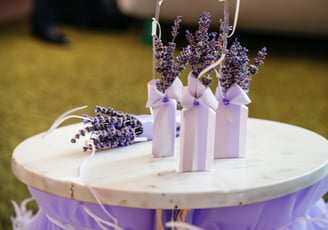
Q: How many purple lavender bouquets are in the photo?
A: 4